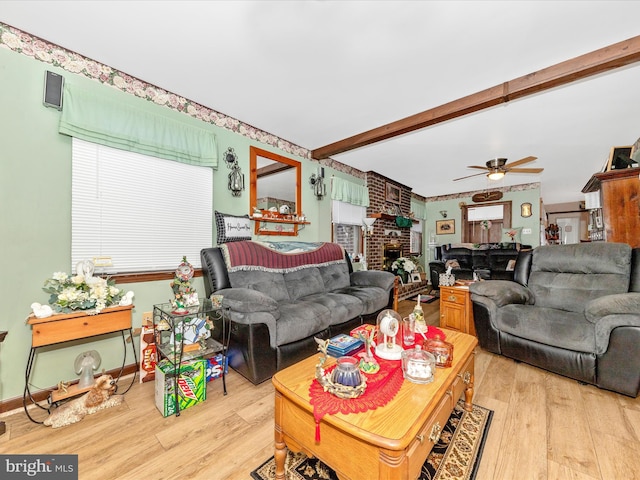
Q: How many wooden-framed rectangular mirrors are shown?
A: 1